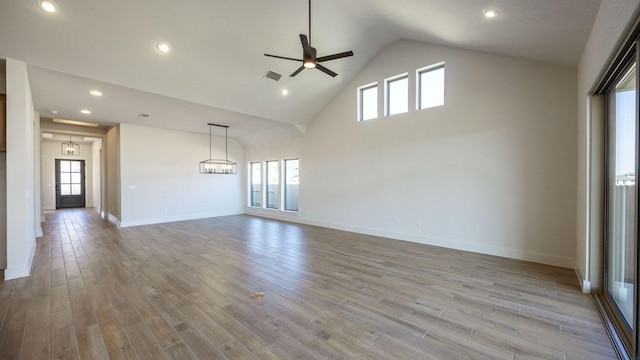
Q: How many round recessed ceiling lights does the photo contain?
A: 6